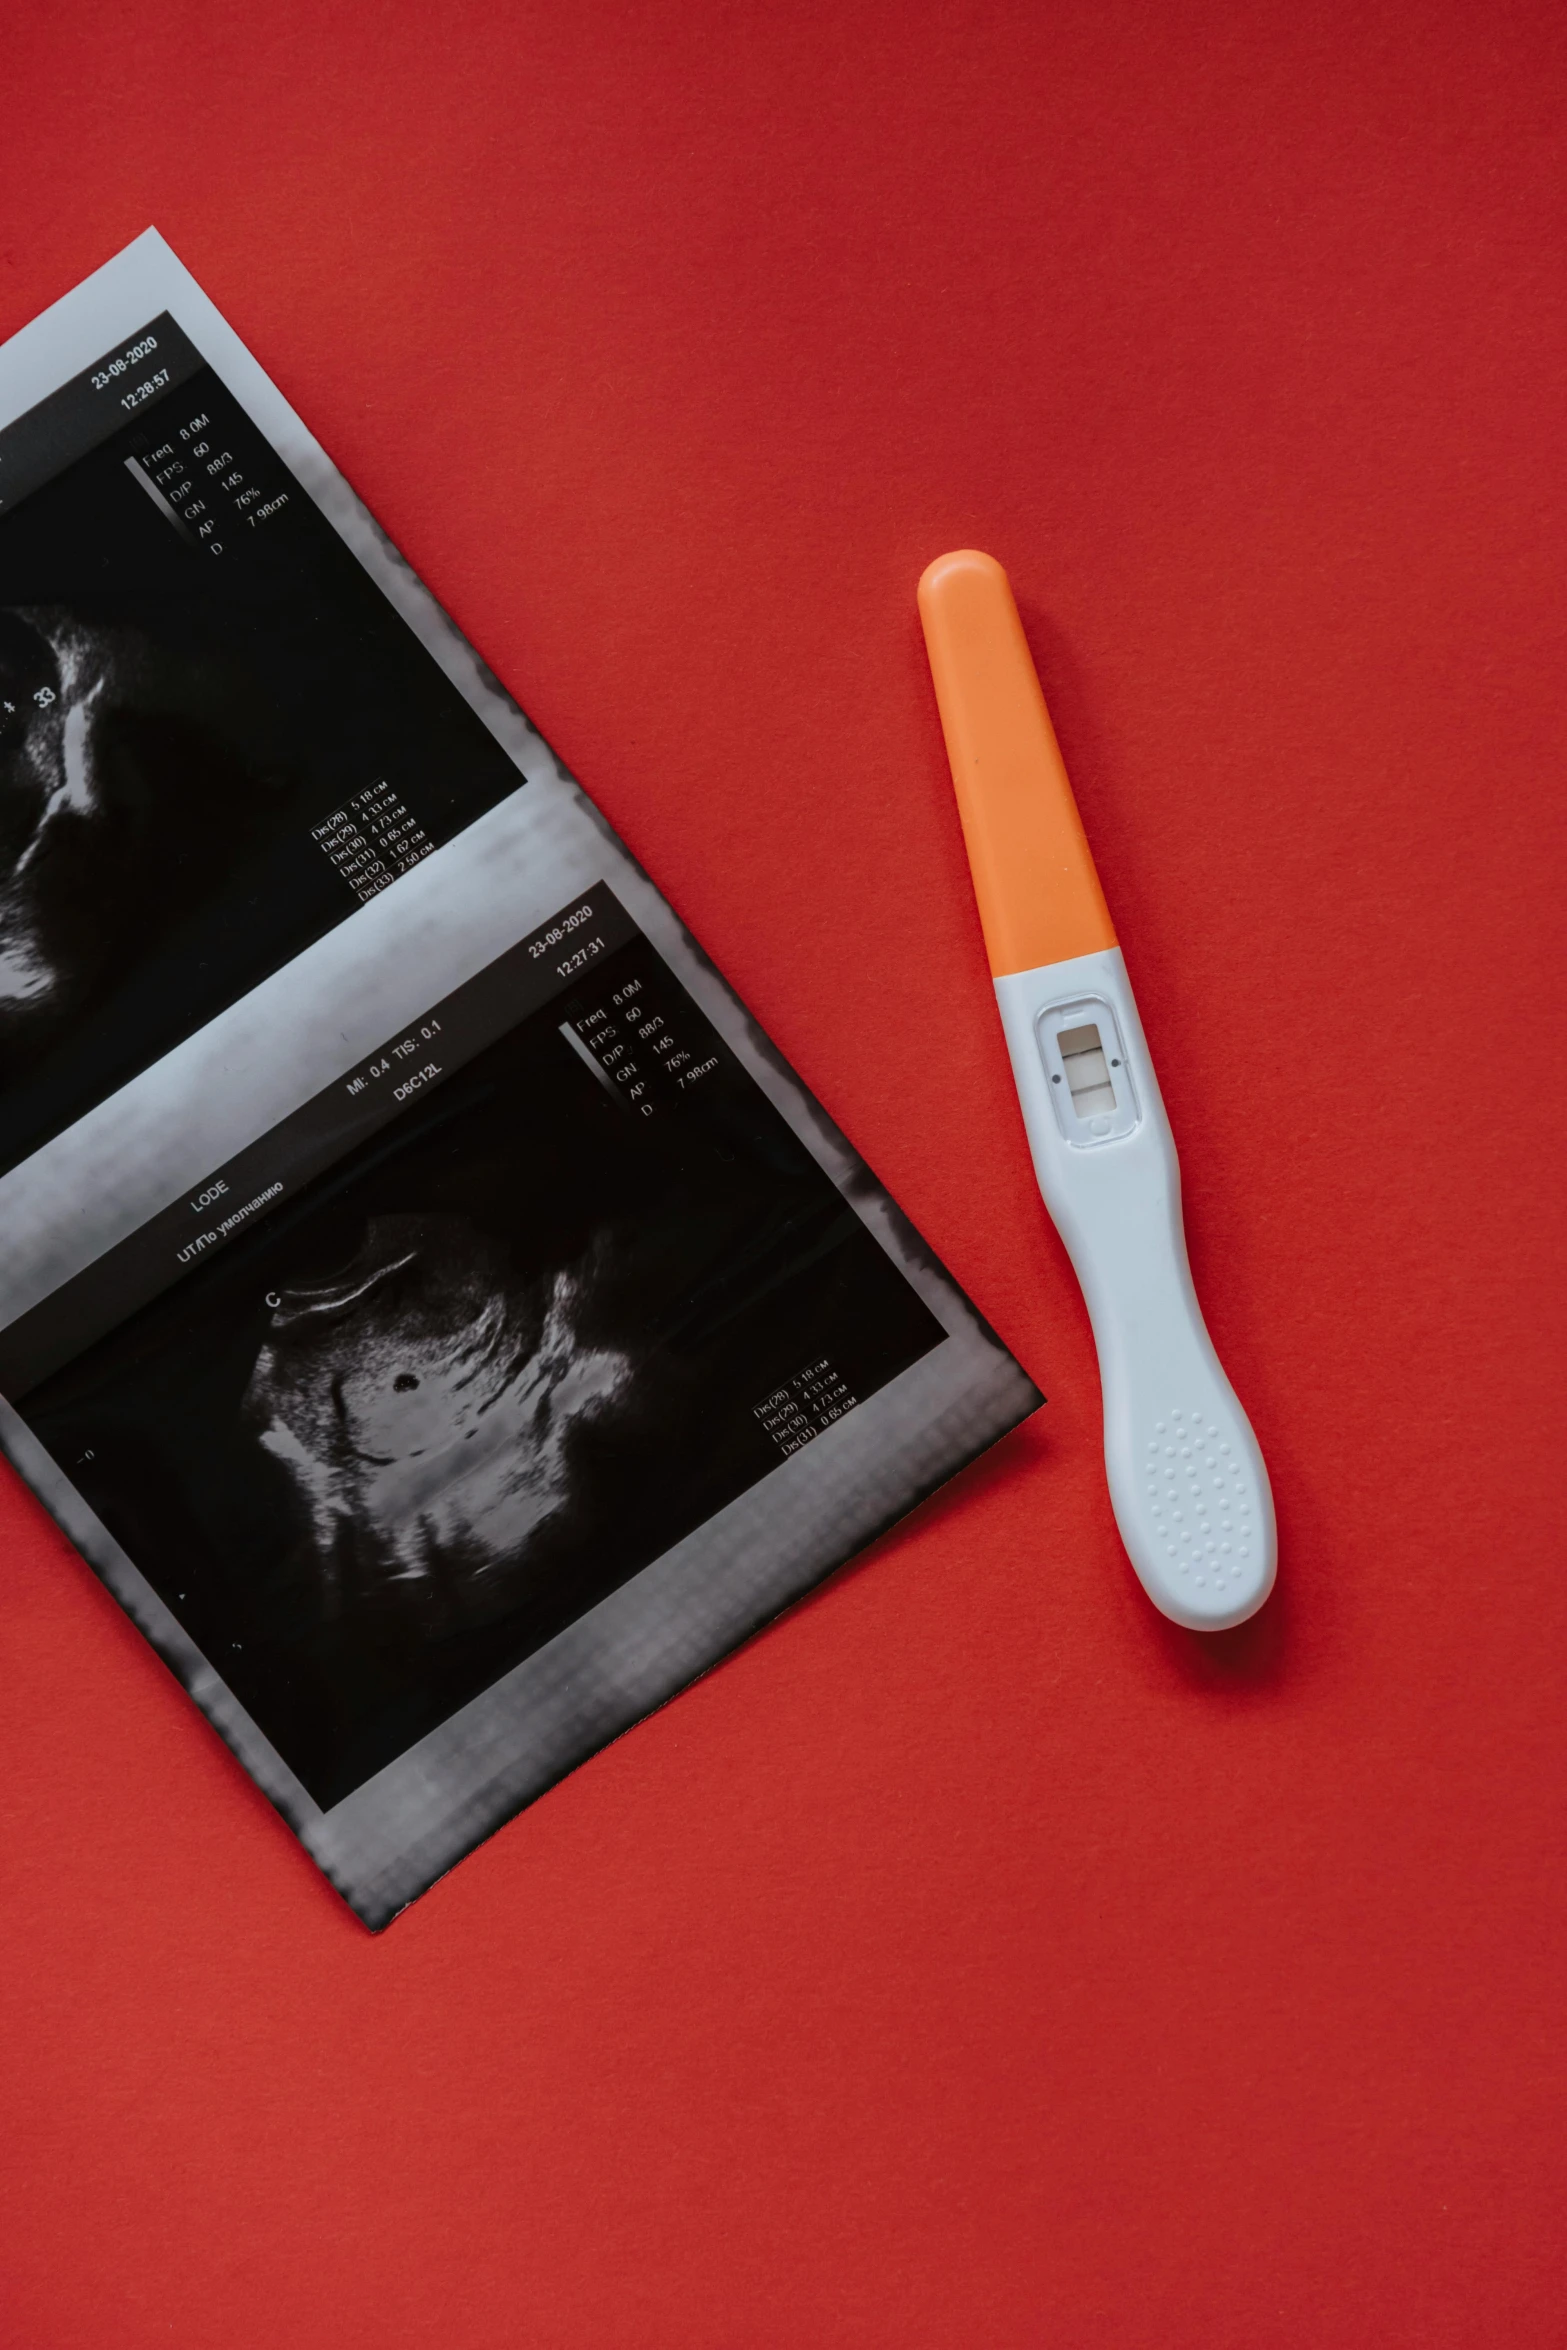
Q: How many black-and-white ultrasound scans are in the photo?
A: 2